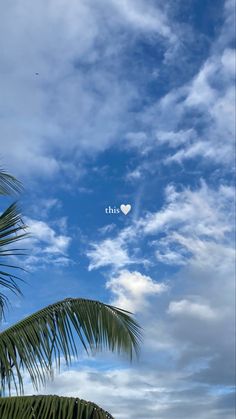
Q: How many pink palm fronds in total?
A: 0